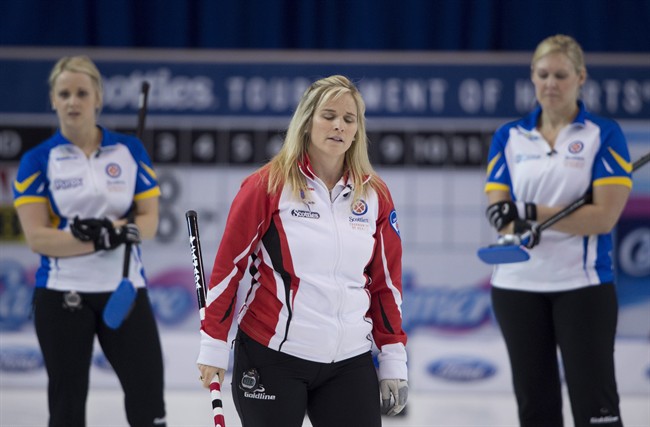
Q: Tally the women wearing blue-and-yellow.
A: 2